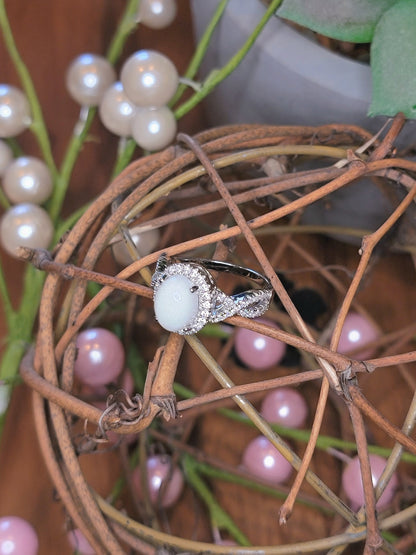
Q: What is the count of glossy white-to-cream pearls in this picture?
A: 10